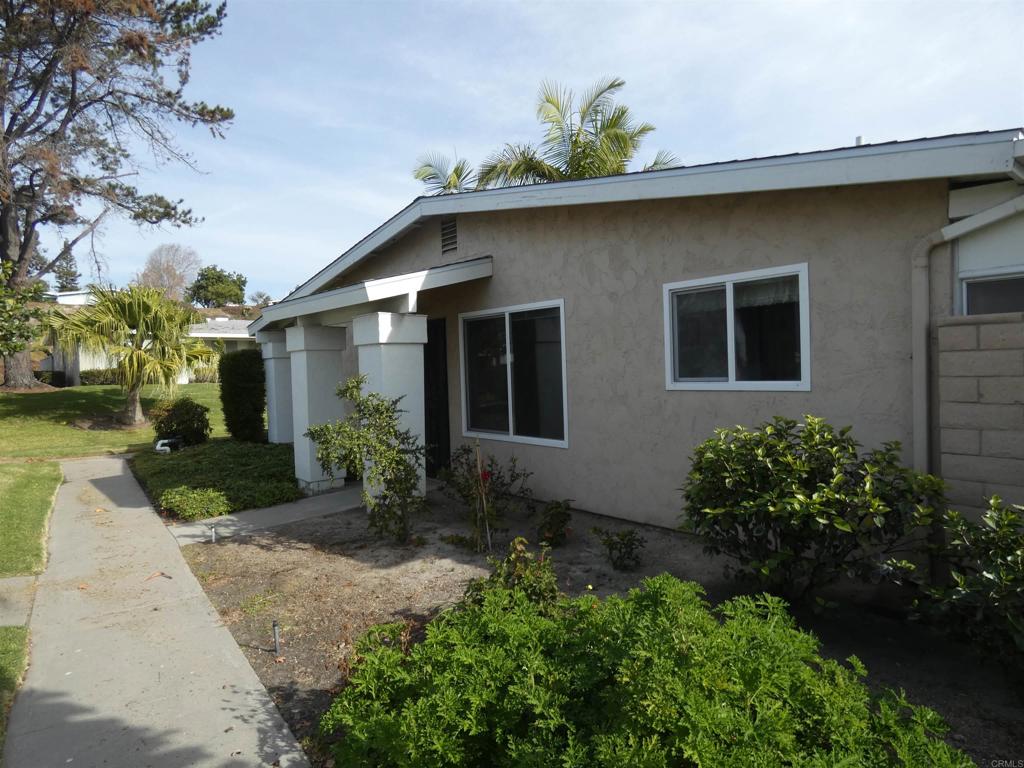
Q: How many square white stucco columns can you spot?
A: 3